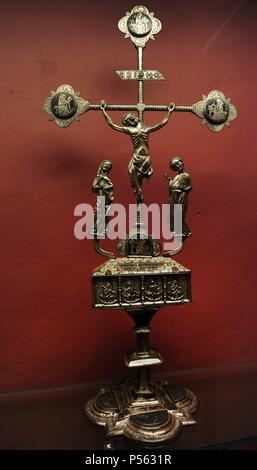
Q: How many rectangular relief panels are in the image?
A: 4